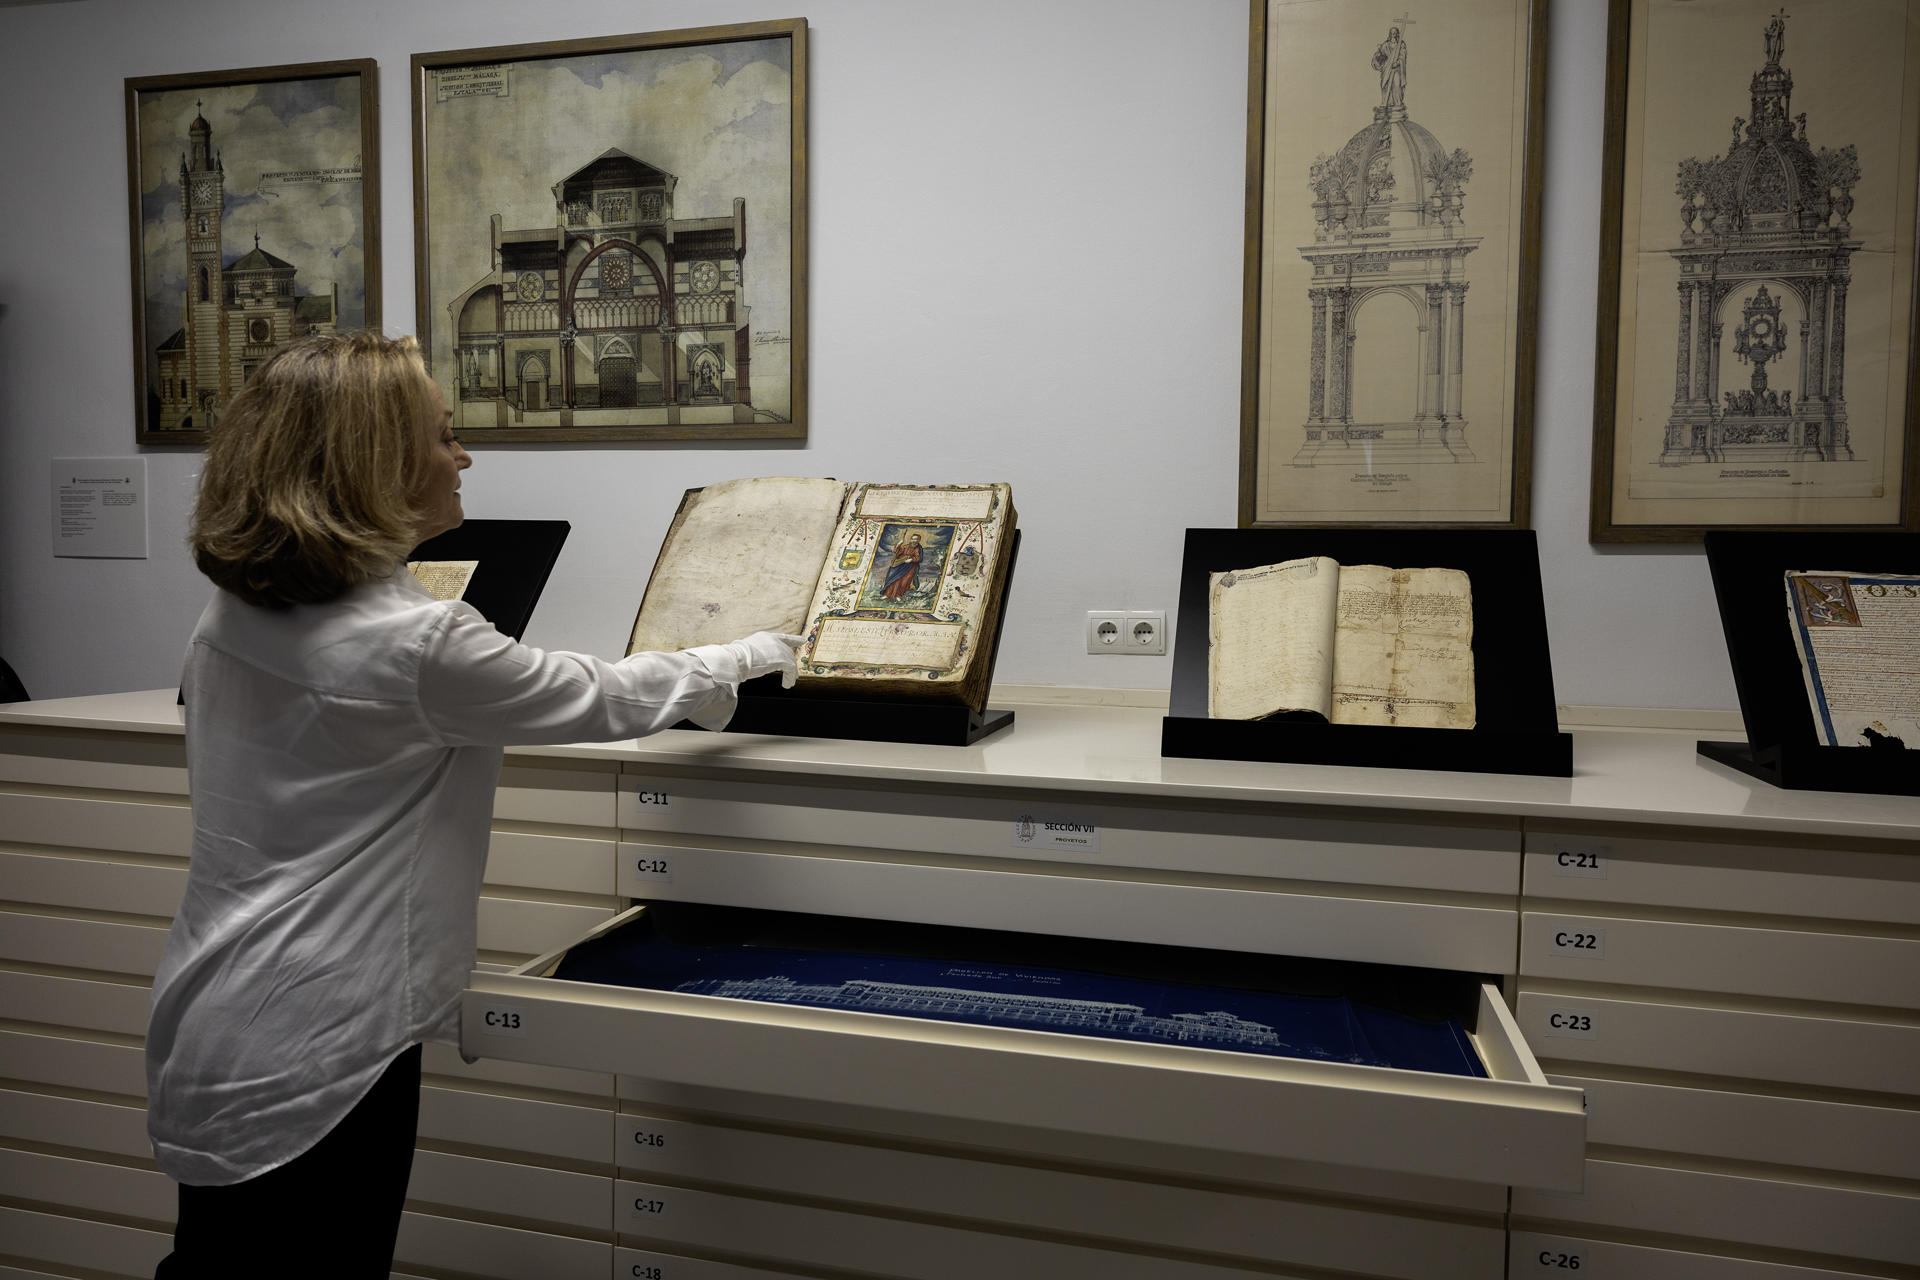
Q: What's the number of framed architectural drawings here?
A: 4